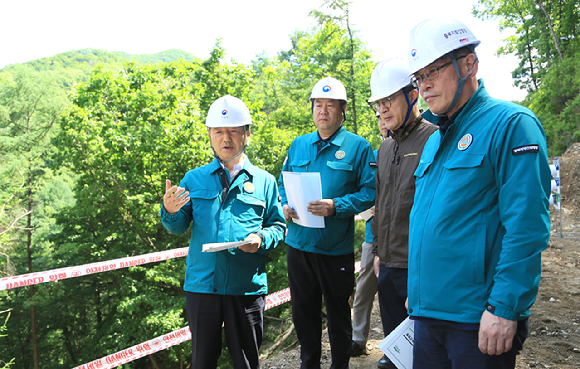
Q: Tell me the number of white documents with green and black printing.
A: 1